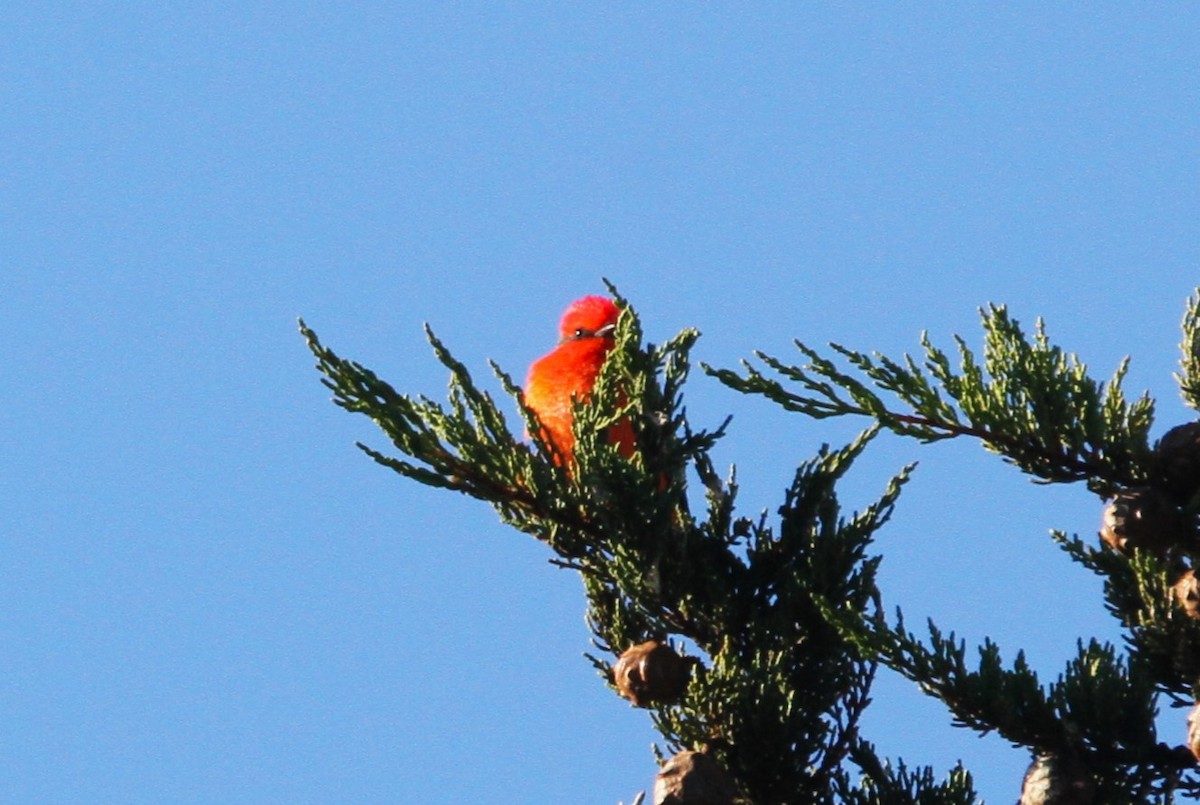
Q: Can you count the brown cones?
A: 7